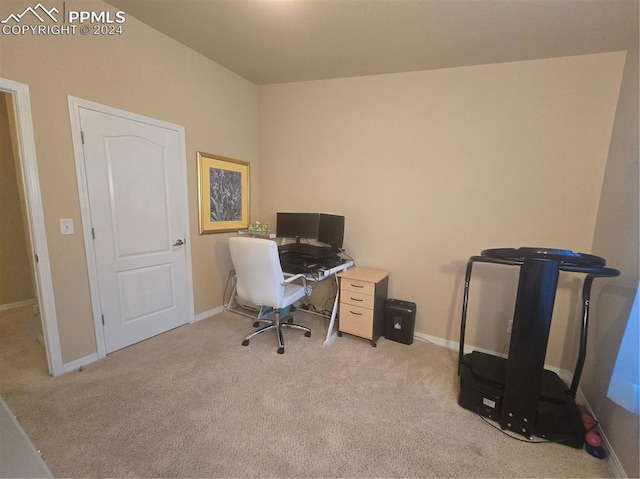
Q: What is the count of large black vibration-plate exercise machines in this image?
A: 1